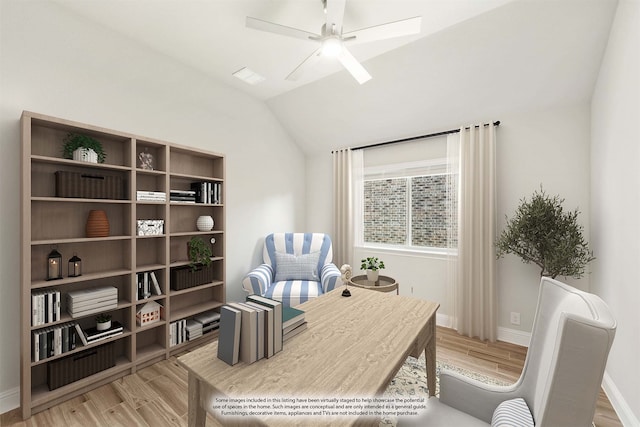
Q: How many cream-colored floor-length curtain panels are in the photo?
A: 2